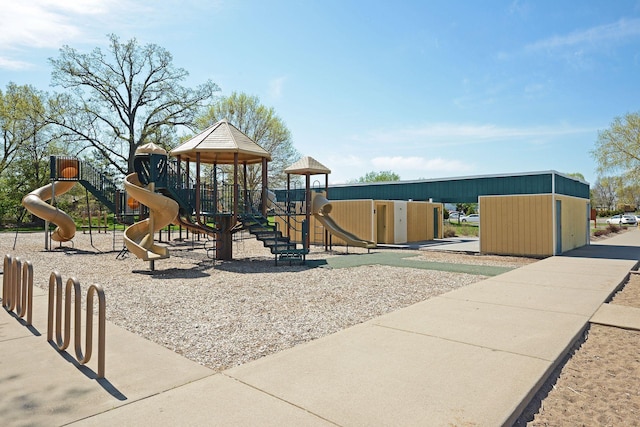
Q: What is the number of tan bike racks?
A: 2